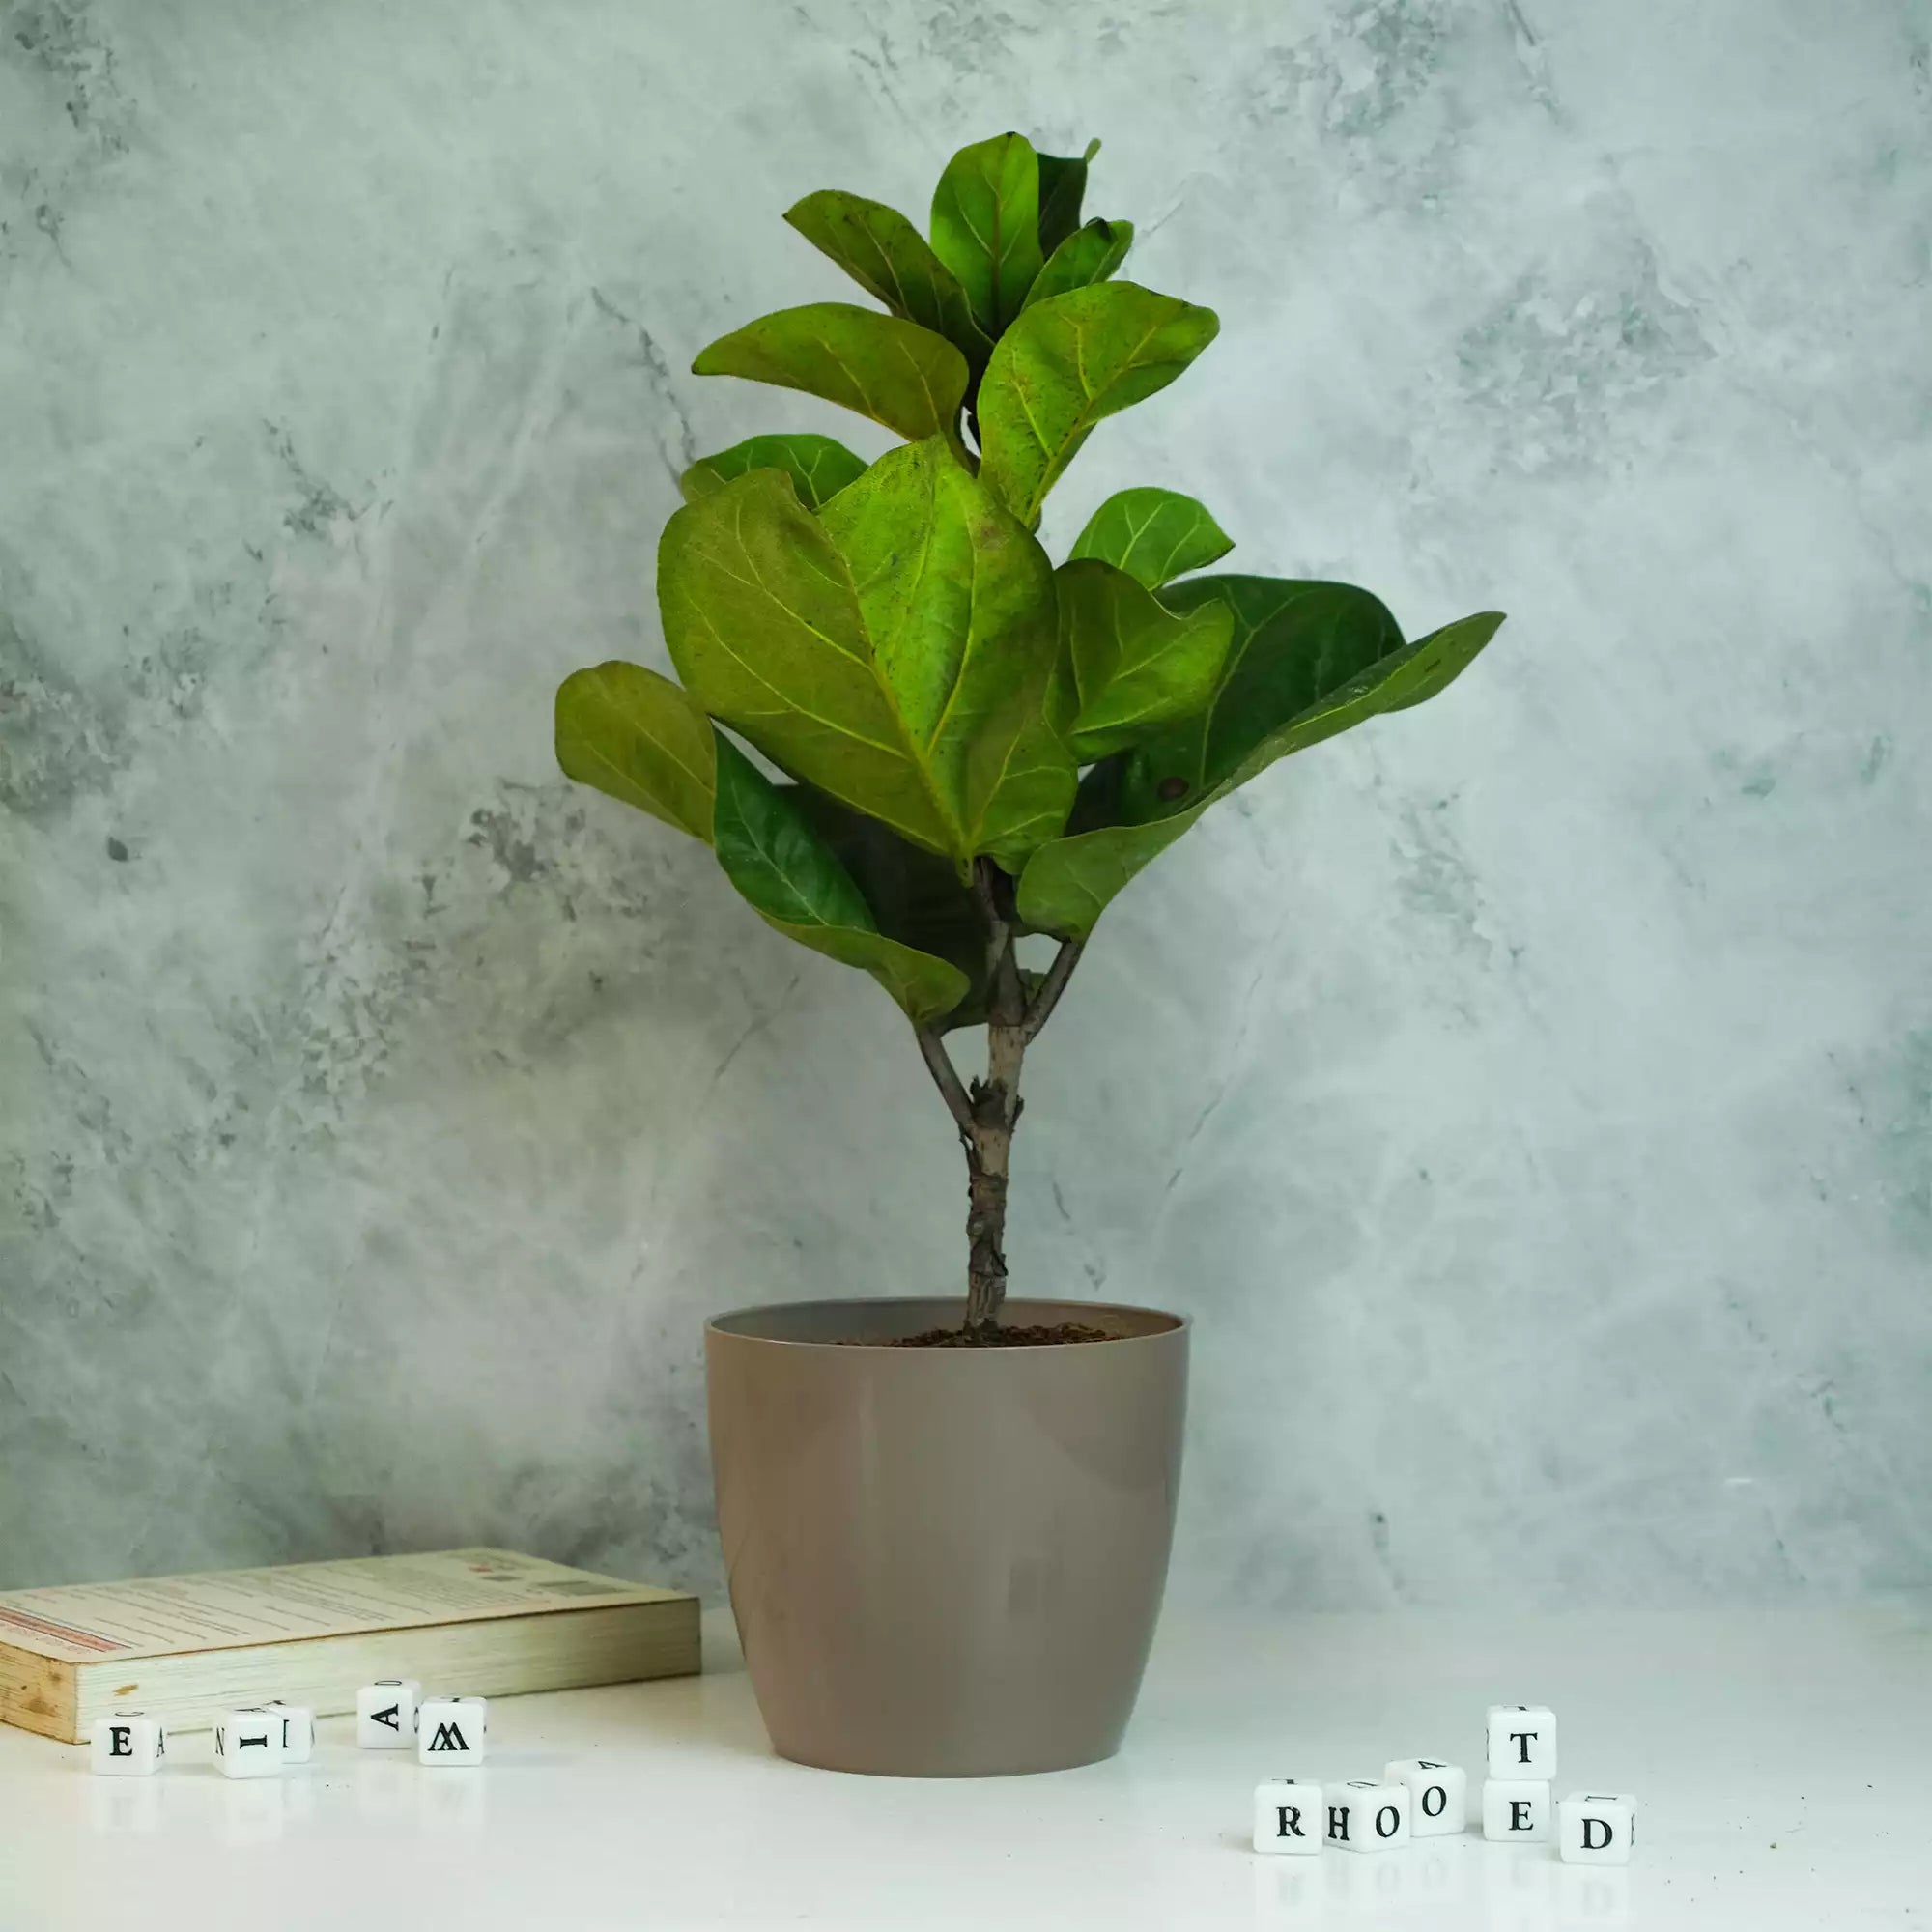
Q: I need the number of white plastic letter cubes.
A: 11